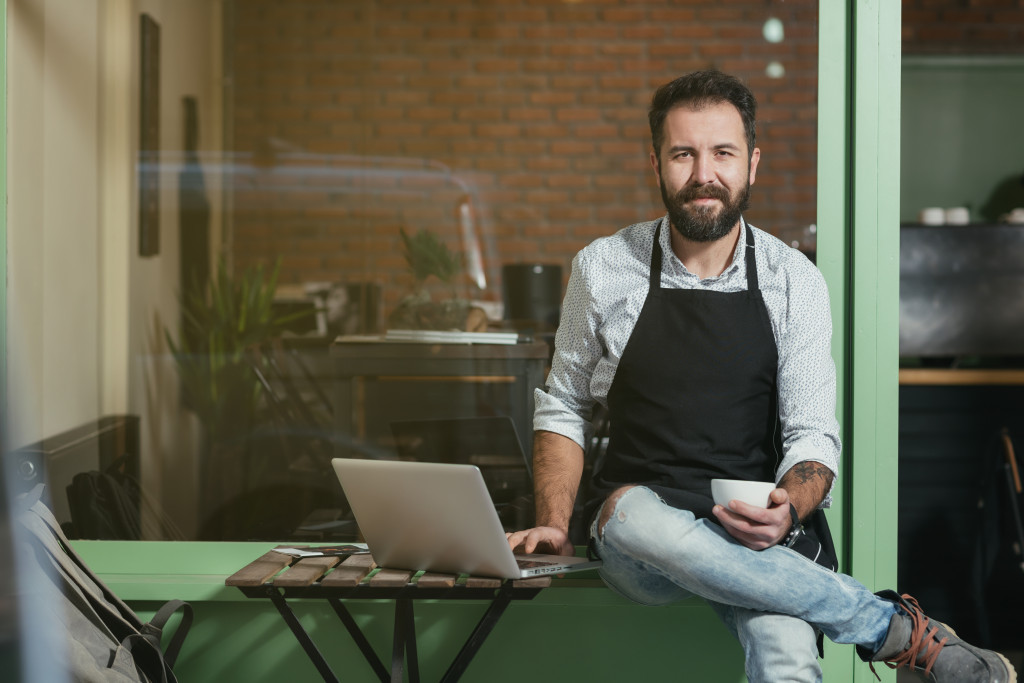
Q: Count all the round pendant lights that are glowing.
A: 2